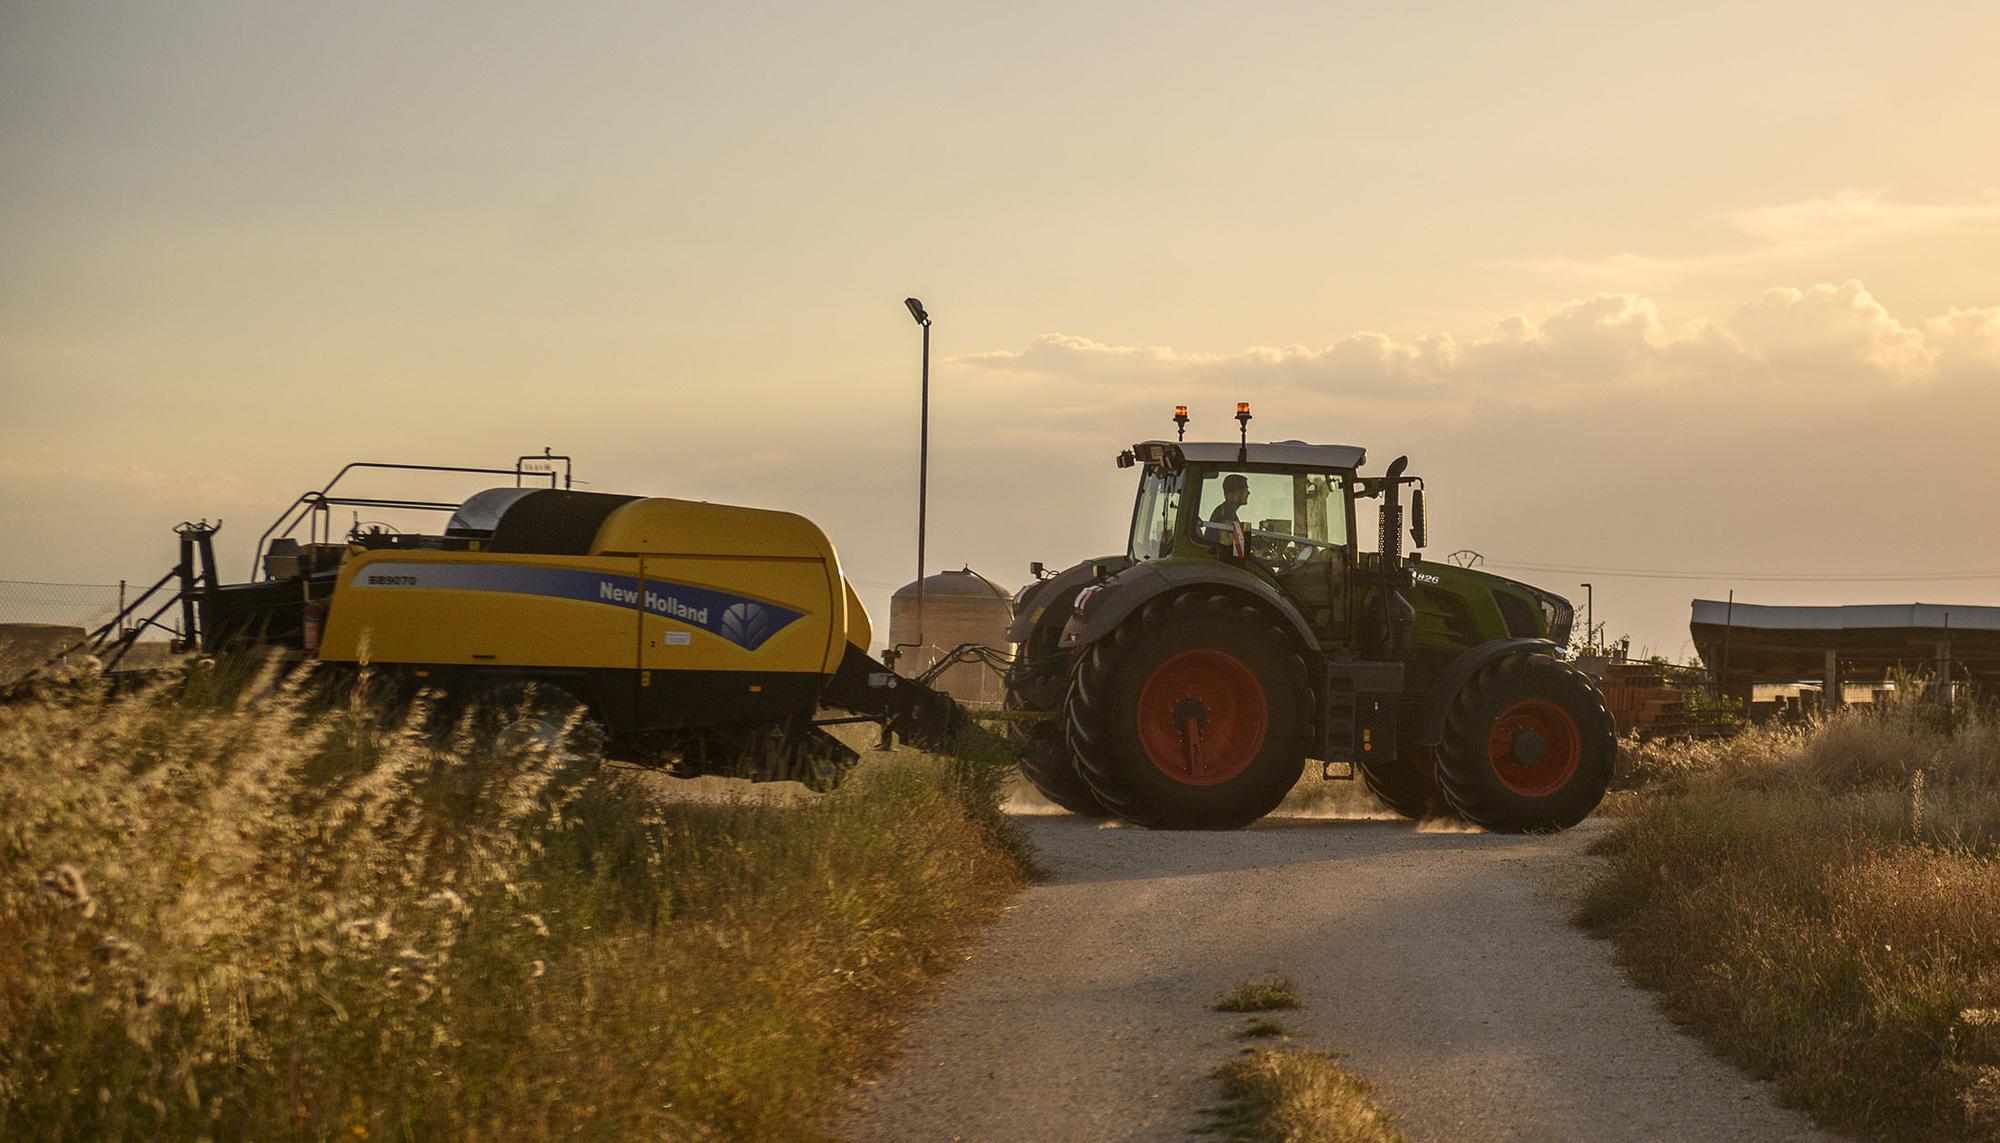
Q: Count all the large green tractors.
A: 1